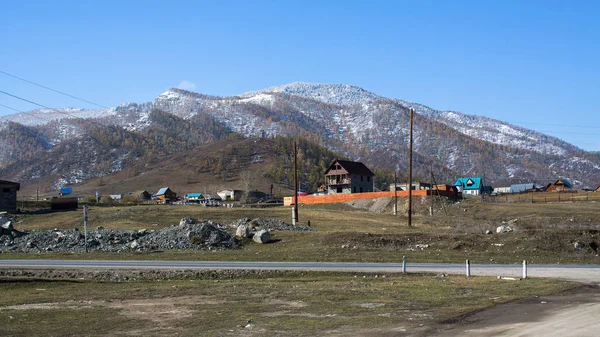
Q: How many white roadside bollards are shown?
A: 3